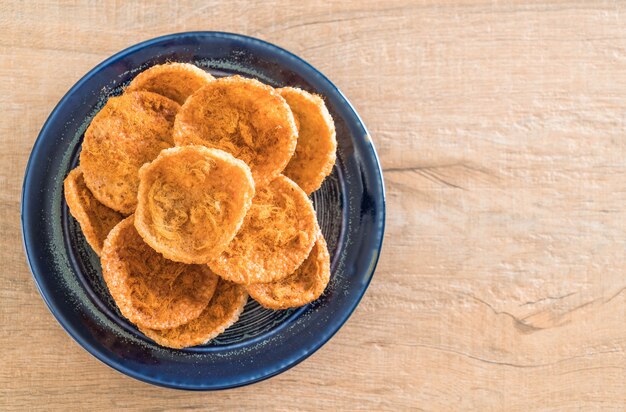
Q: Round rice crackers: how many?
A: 10